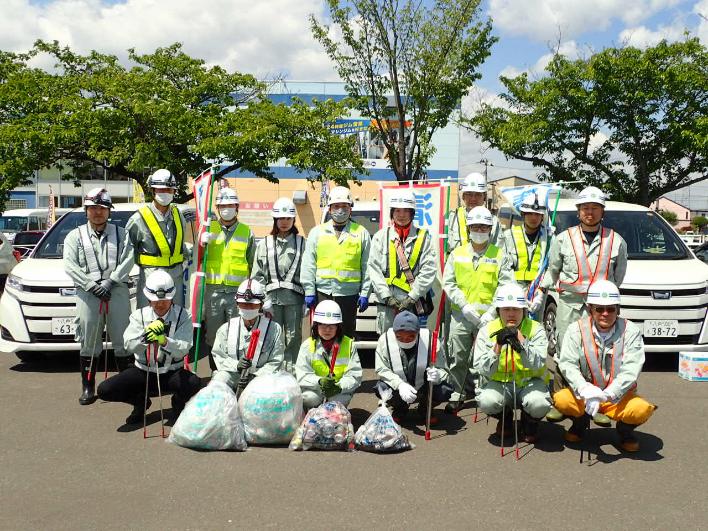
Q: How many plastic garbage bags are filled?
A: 4